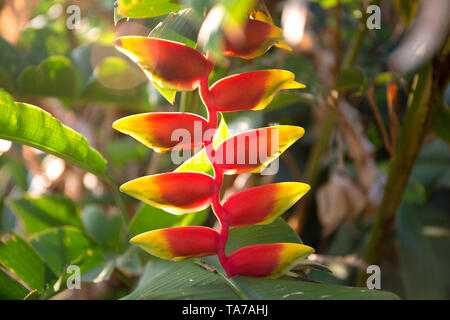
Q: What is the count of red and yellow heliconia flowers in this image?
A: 9